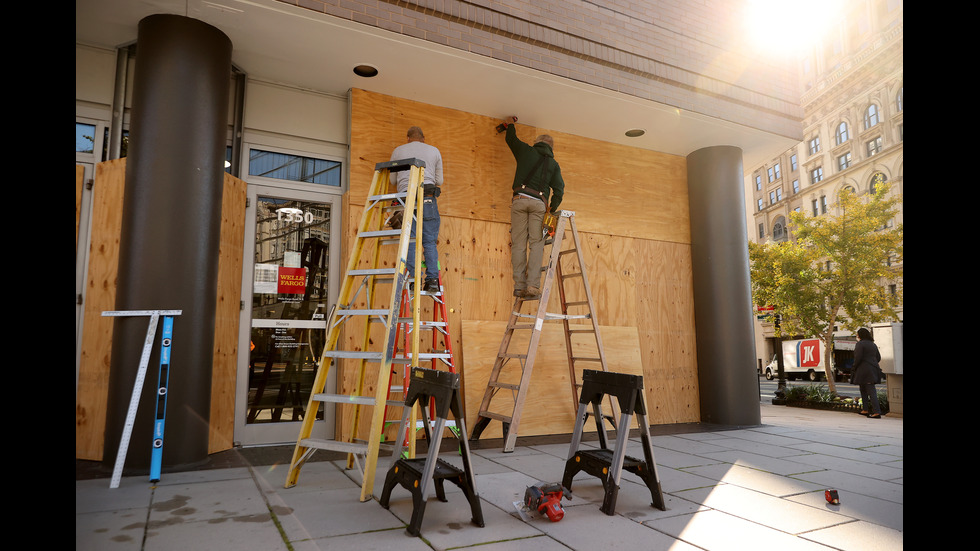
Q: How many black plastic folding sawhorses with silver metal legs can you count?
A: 2